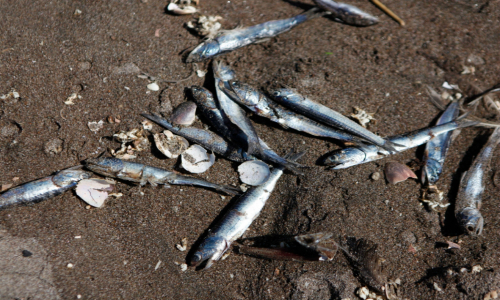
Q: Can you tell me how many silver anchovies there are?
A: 13